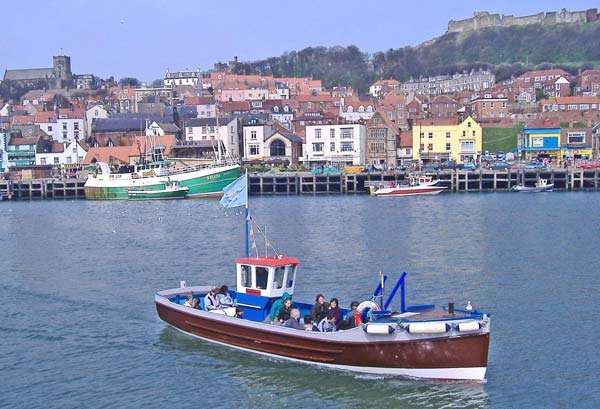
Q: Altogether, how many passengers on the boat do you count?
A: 12